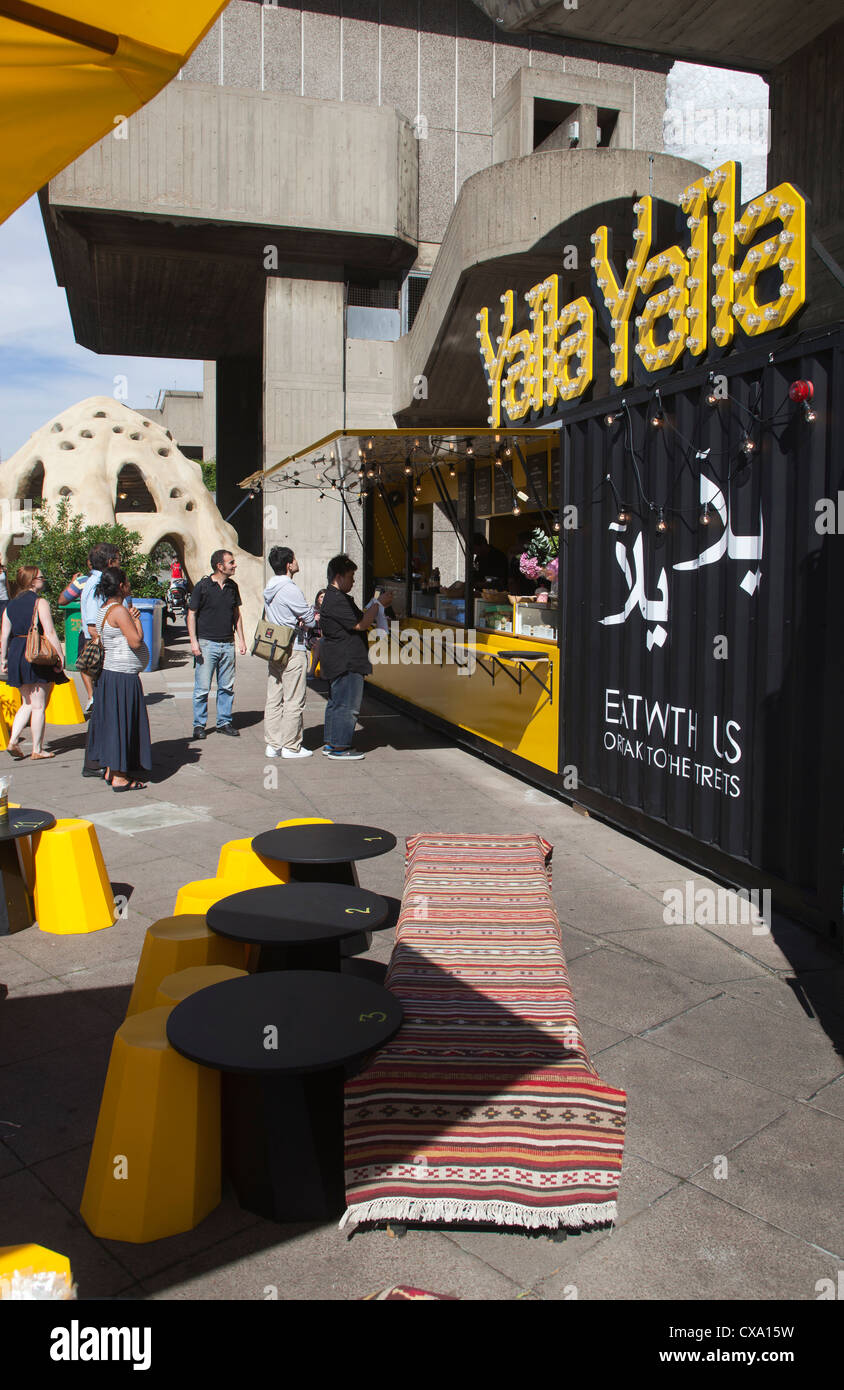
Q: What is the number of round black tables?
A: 4